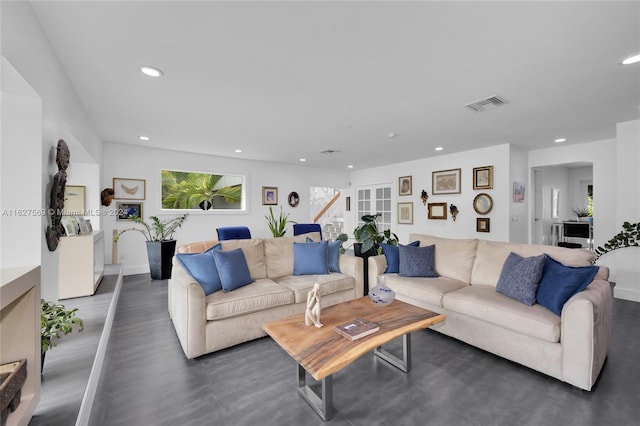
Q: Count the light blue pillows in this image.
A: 4